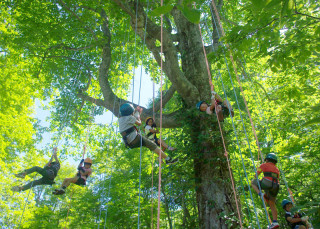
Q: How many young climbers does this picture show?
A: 7